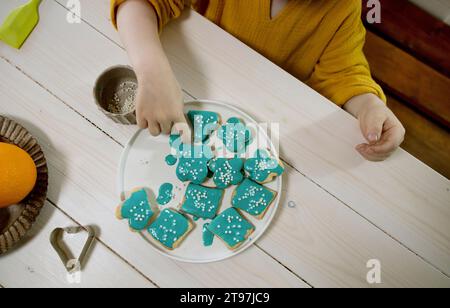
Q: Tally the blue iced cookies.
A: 10